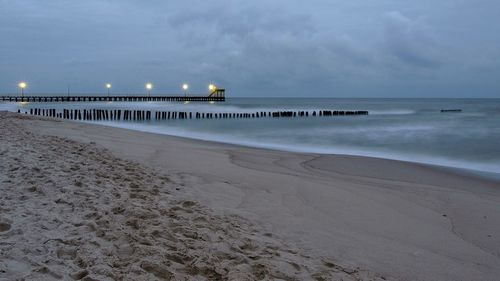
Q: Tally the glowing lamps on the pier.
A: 5